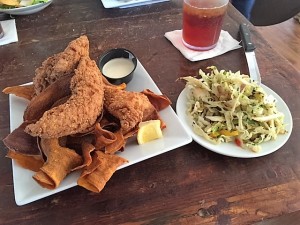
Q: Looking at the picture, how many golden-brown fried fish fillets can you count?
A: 3